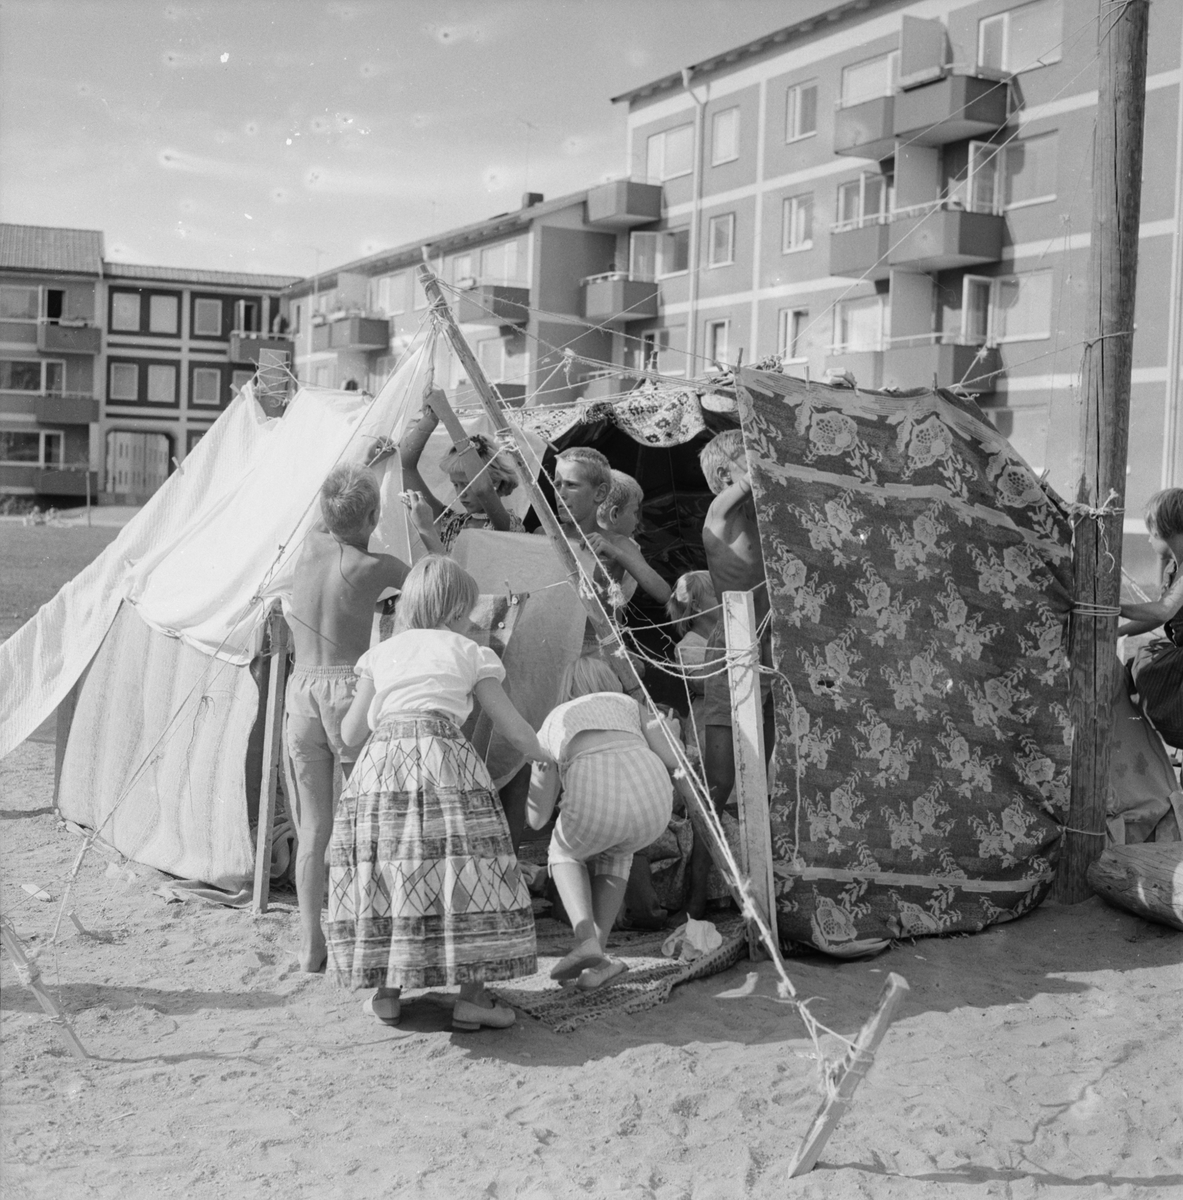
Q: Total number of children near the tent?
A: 9